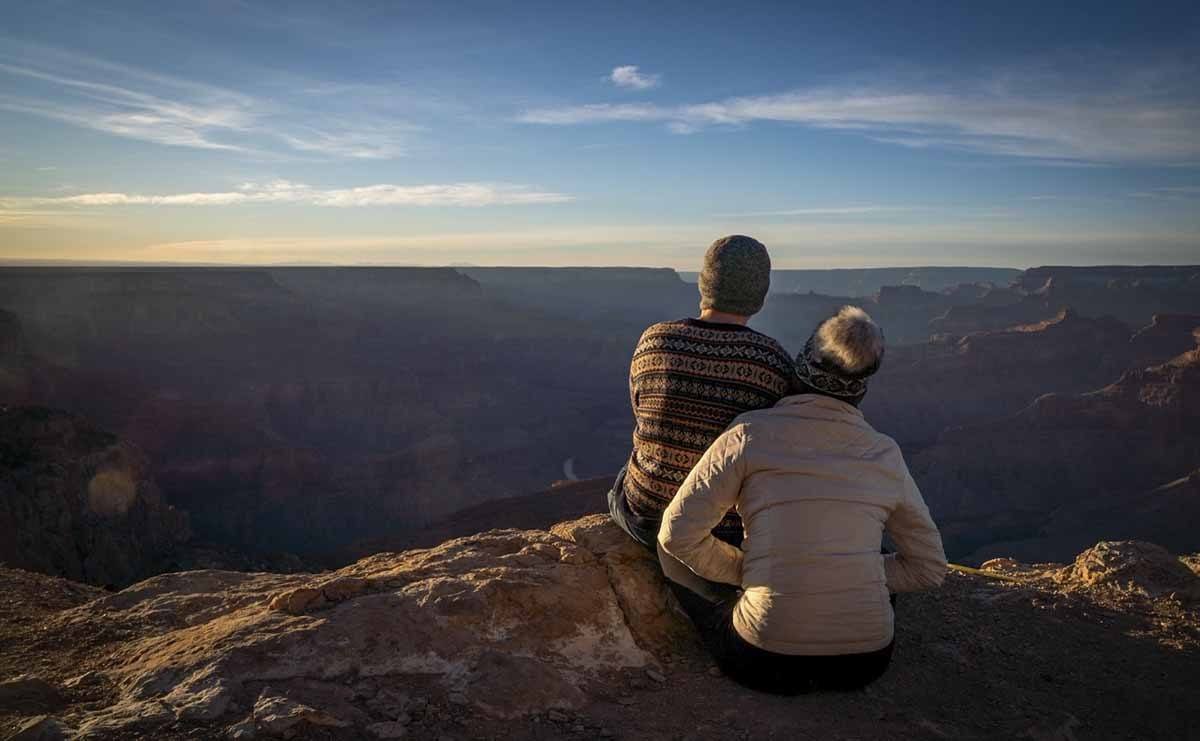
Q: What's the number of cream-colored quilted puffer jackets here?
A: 1